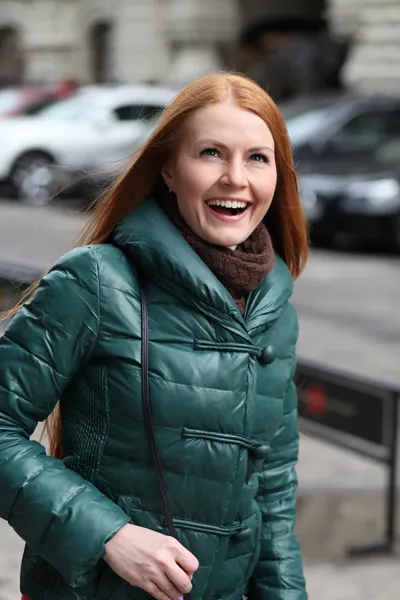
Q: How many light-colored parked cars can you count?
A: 1